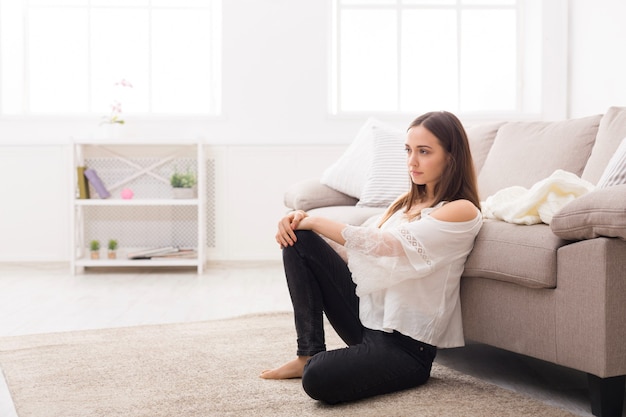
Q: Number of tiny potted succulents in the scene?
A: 2